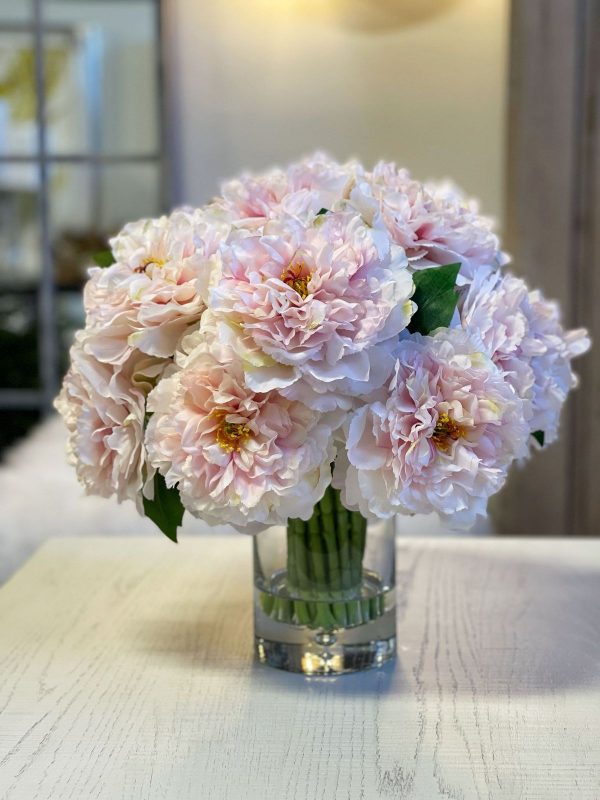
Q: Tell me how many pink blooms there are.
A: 8